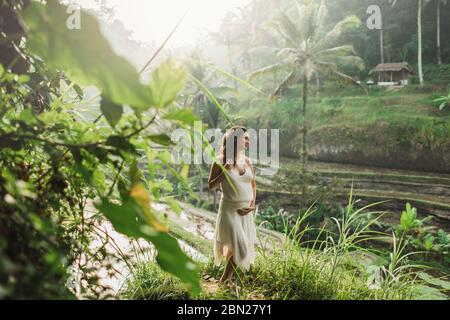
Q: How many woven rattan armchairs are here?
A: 0